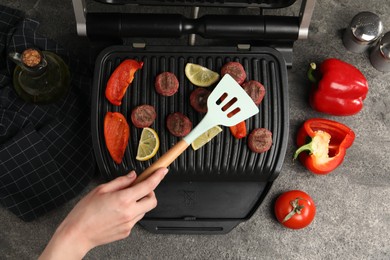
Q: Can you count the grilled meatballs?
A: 7